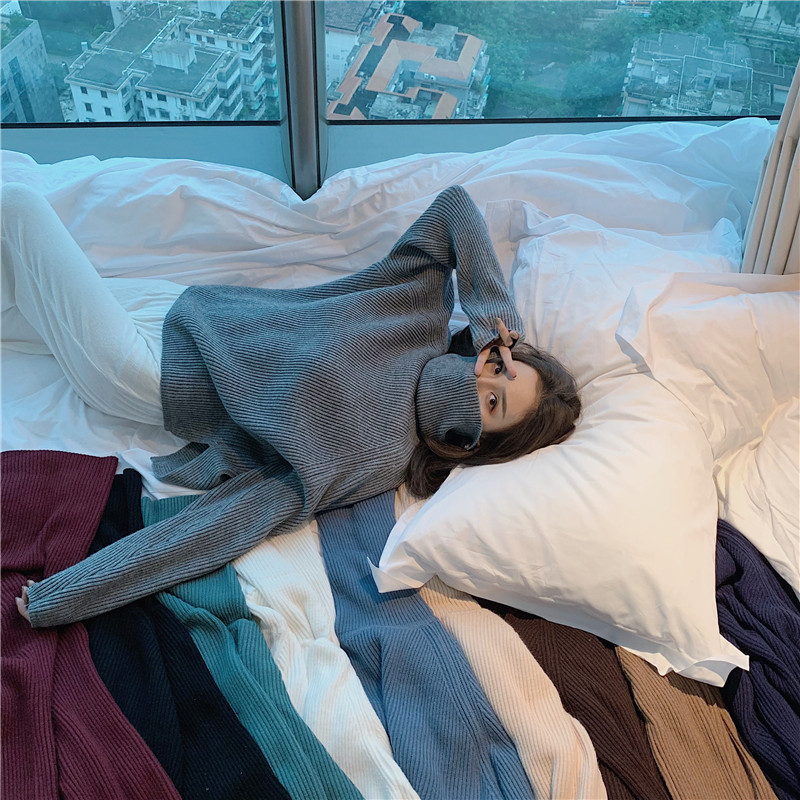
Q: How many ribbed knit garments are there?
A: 10